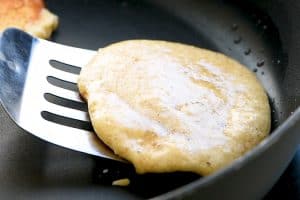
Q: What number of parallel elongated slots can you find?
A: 4